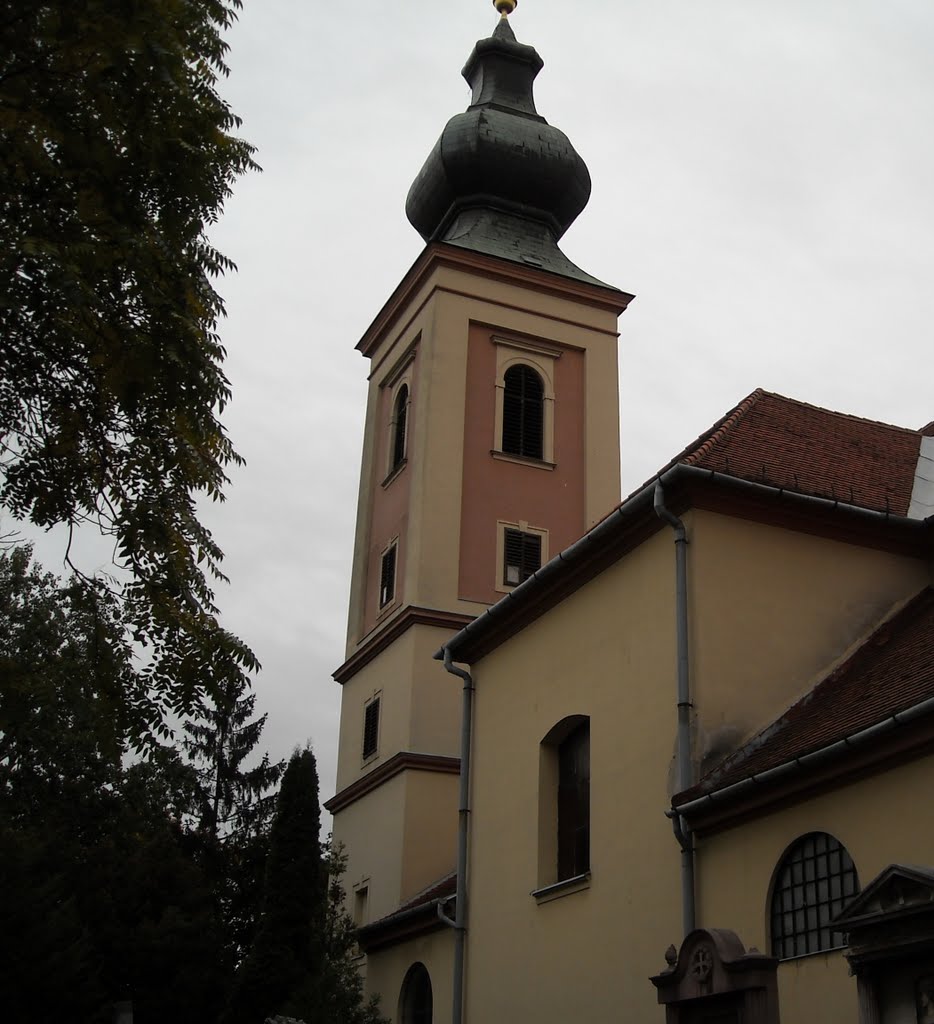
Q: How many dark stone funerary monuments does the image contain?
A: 2